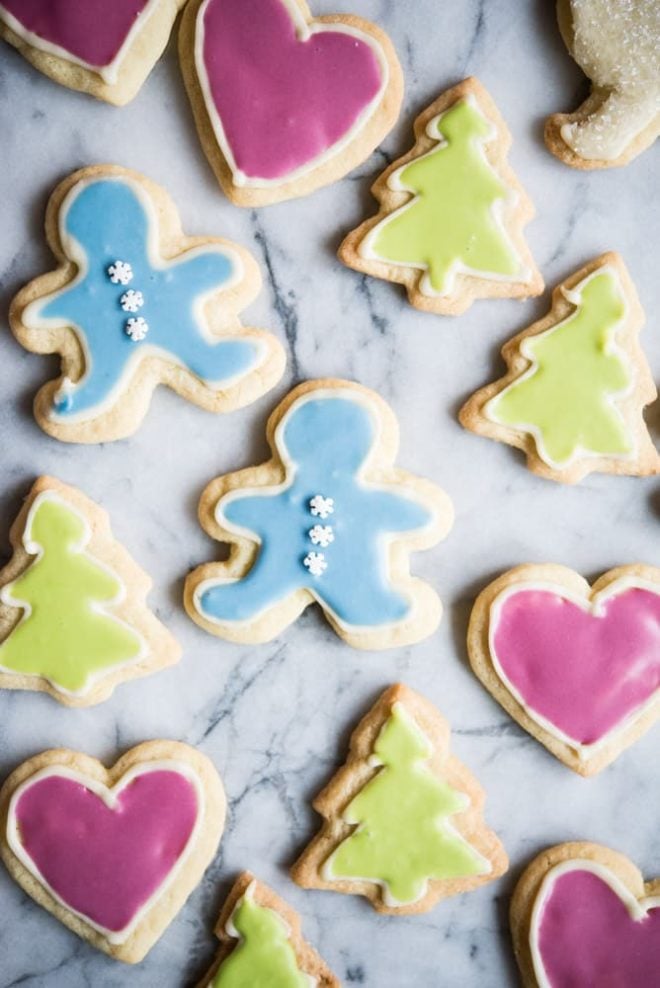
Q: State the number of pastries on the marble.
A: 13